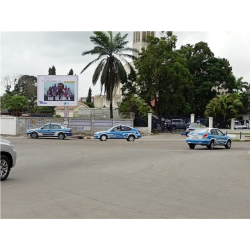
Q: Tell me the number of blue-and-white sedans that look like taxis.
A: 3